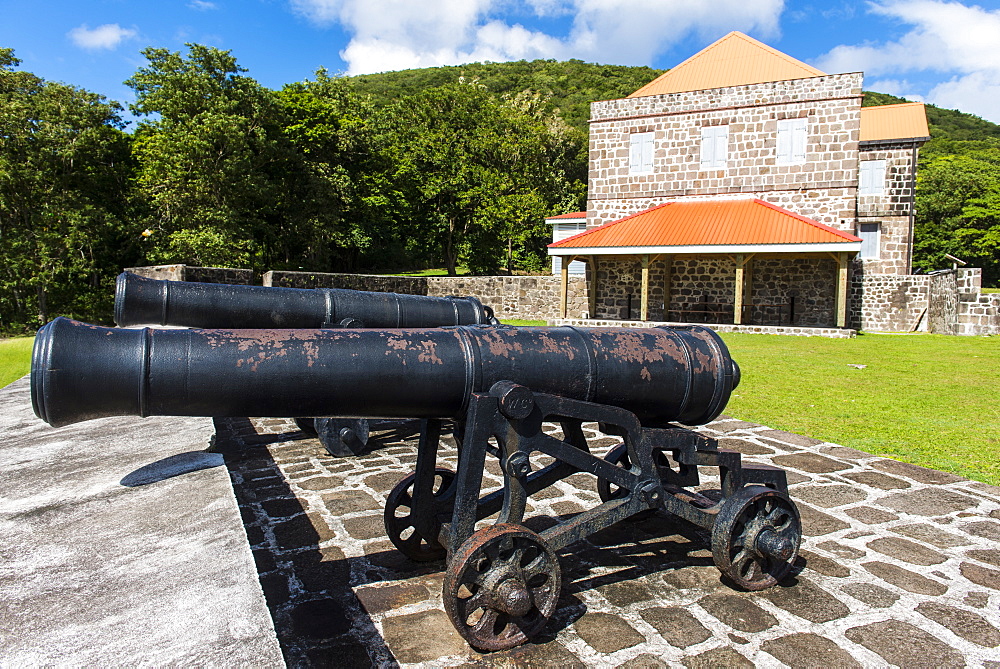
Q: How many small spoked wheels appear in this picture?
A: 4